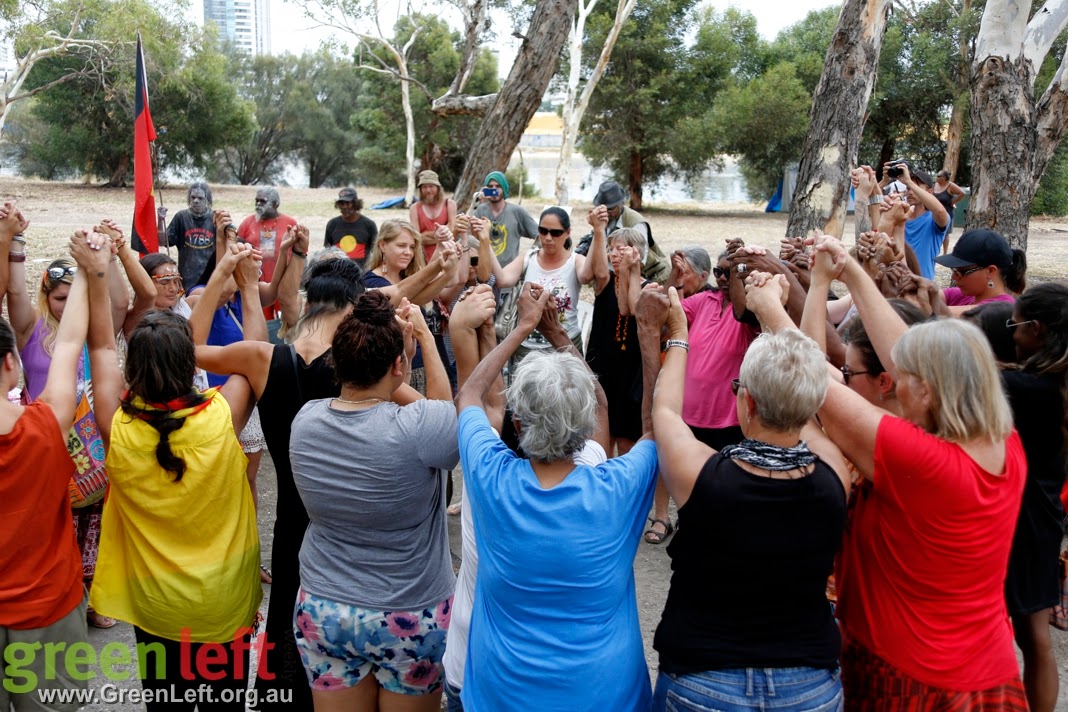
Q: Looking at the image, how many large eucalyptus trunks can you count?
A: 3